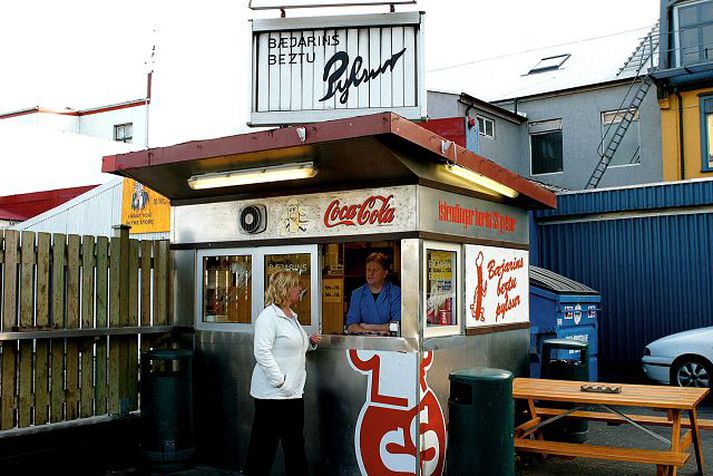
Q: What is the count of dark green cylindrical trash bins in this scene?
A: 3